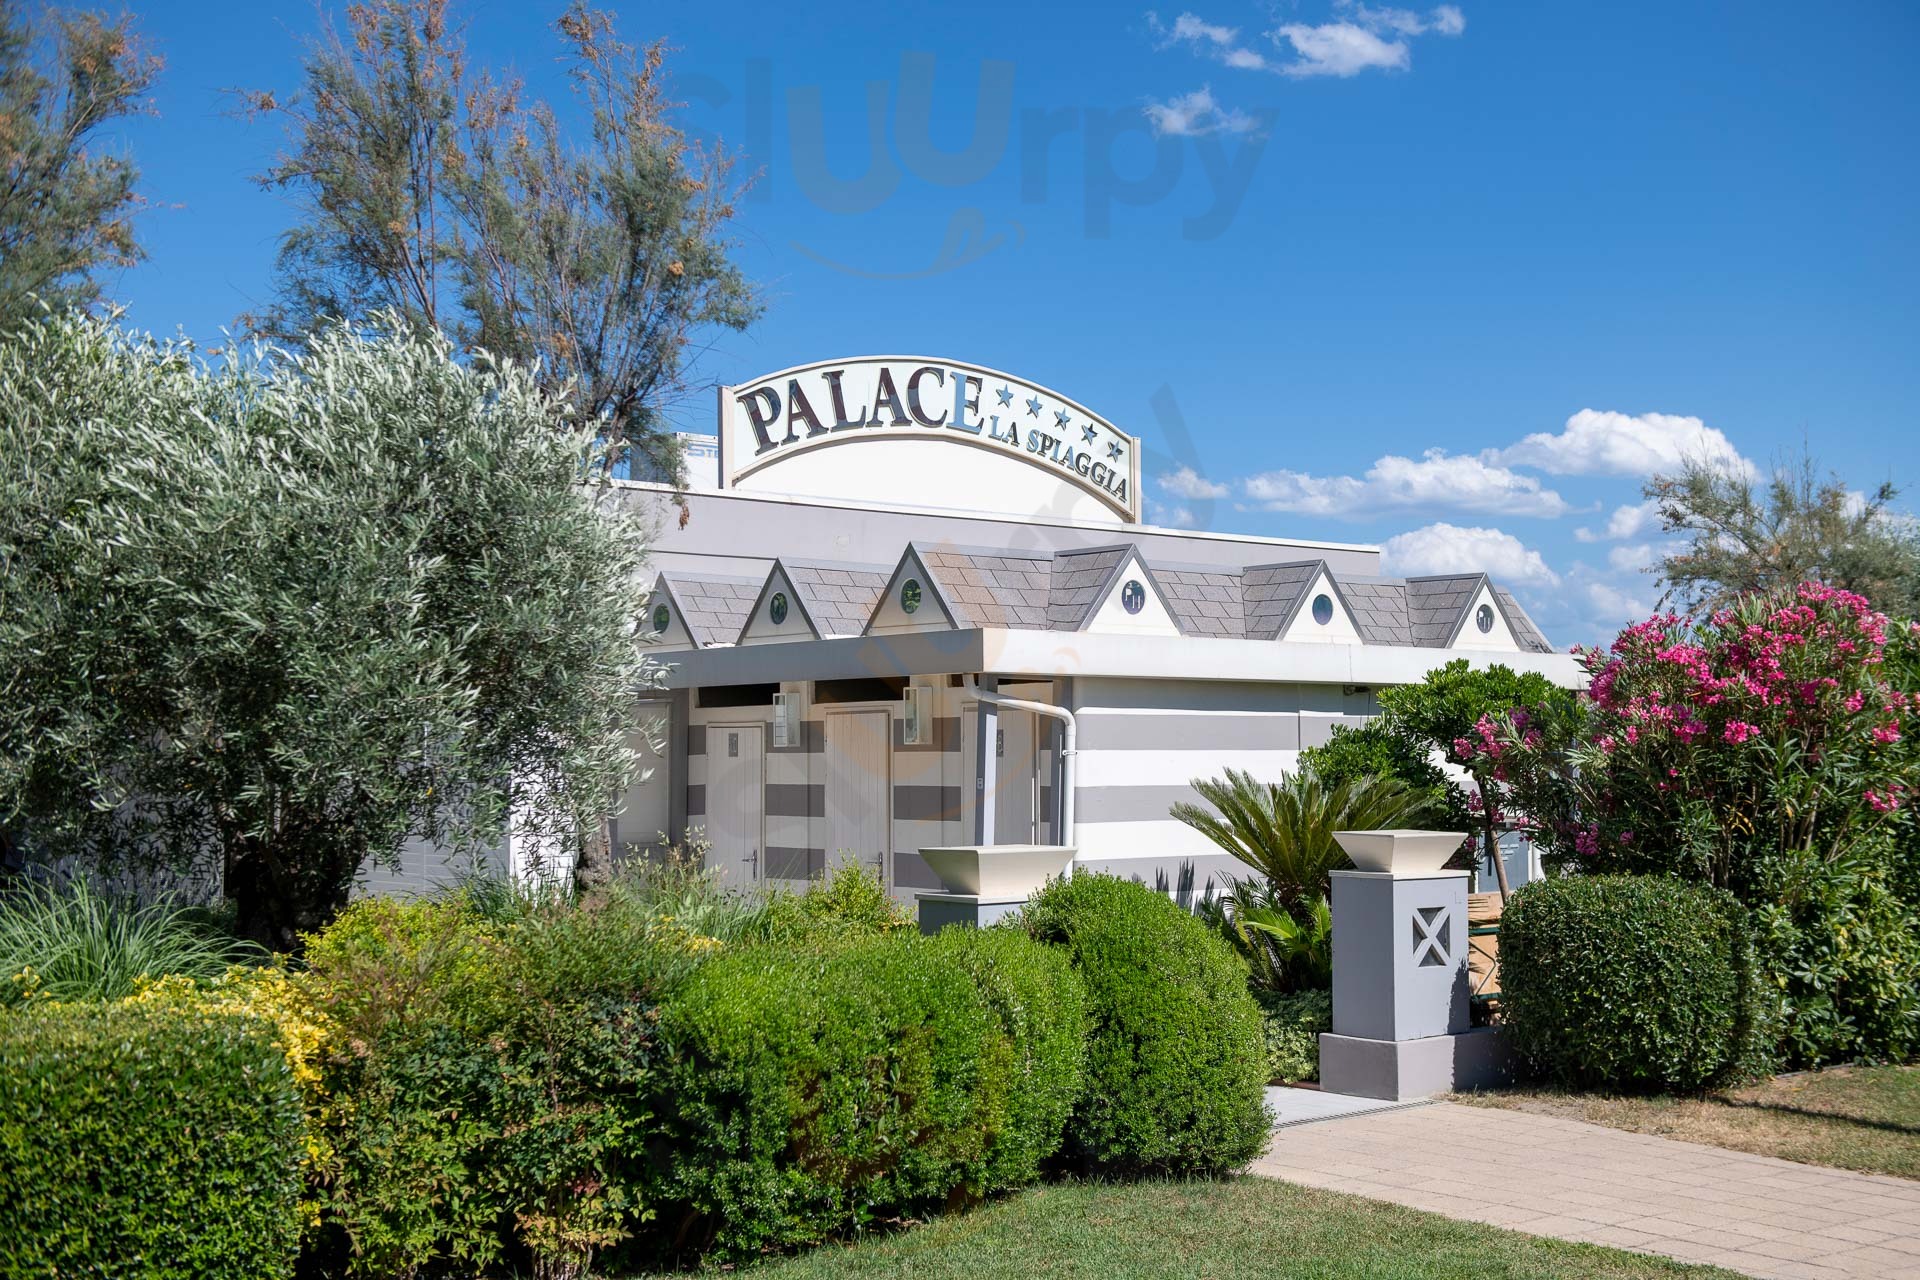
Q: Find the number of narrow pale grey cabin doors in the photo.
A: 3